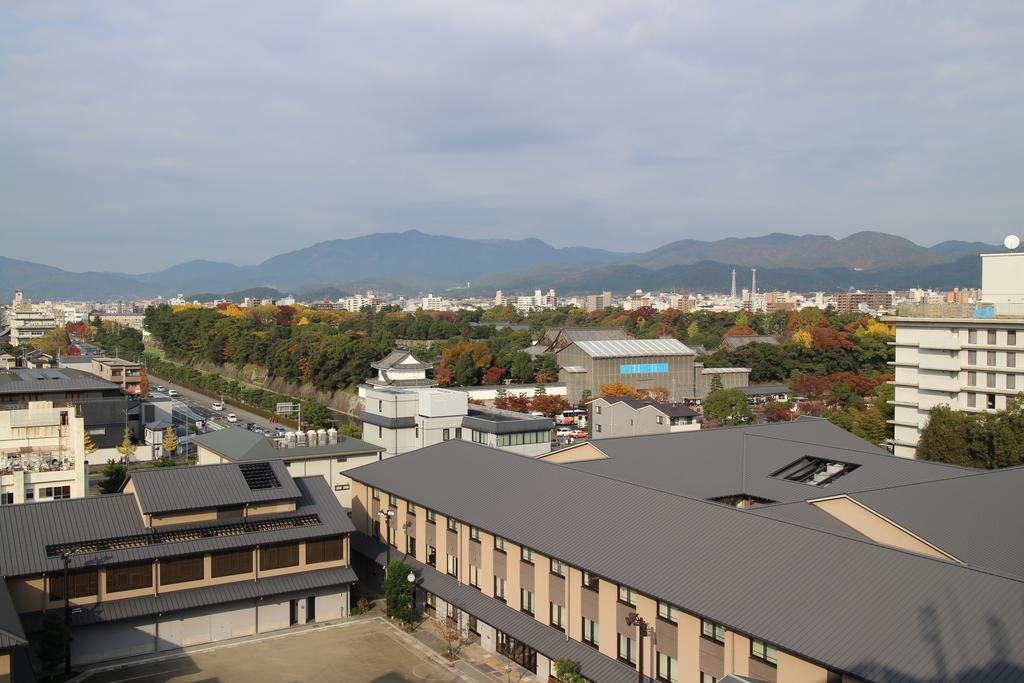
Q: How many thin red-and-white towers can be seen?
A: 2